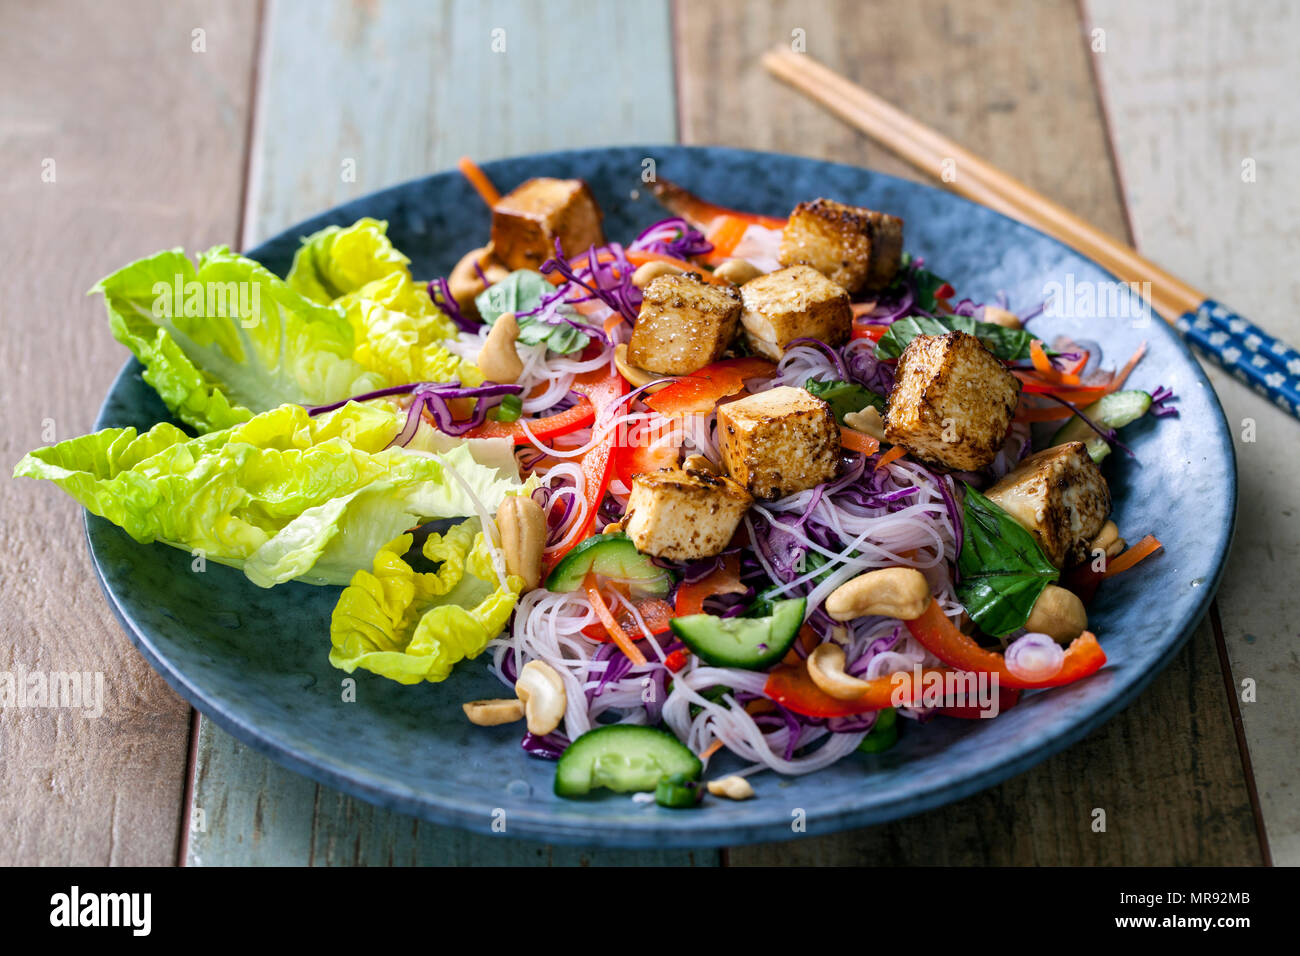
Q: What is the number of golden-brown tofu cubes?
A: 8